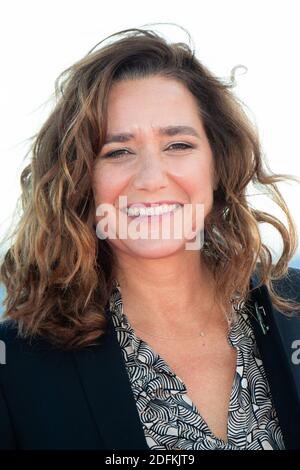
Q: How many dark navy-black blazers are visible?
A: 1